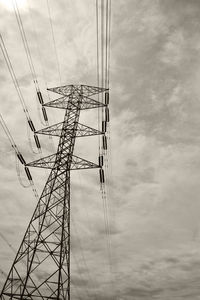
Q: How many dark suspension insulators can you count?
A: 12